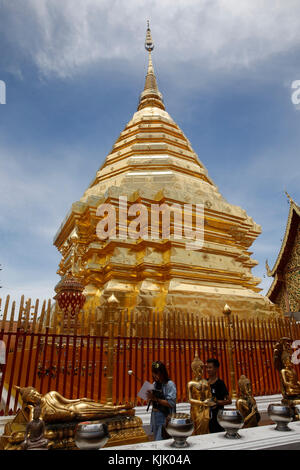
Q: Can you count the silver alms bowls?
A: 4